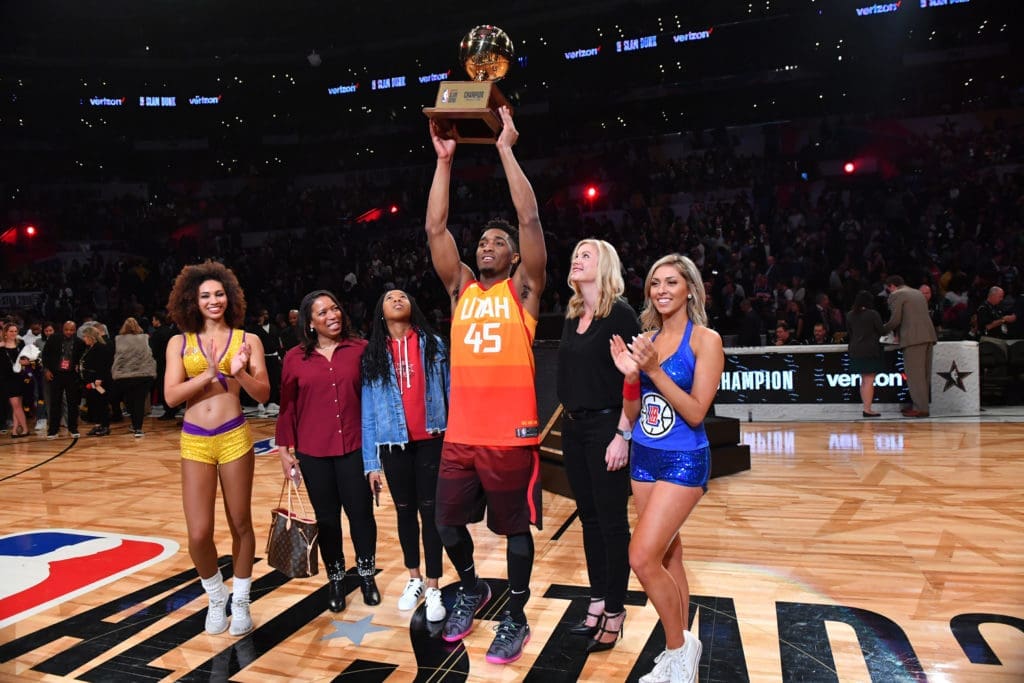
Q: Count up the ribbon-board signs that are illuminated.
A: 11